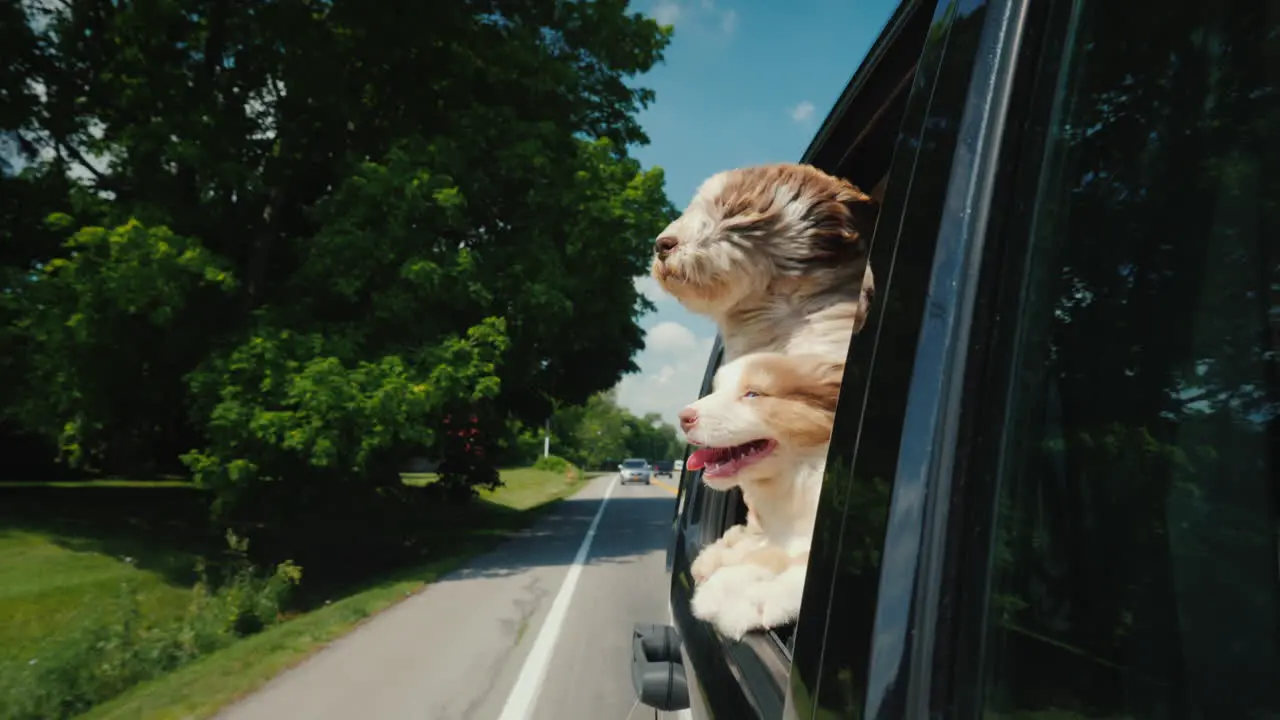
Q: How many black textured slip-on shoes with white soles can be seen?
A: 0